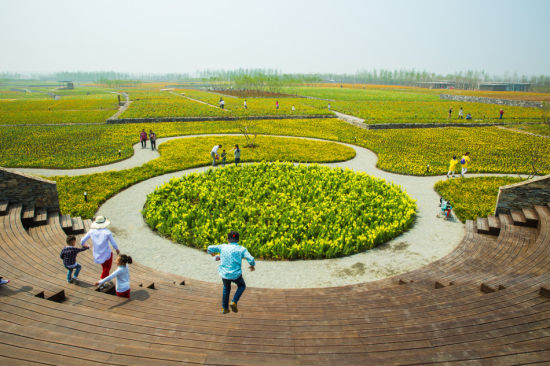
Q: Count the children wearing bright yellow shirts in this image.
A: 2